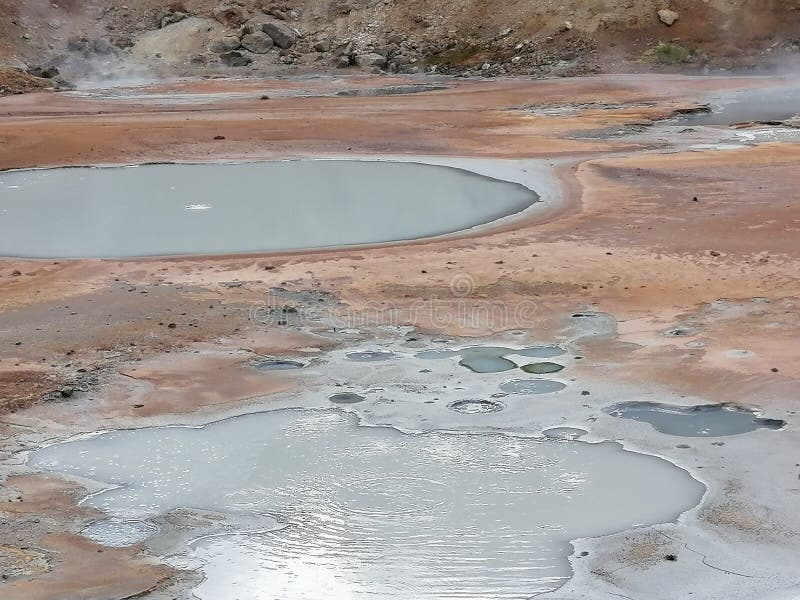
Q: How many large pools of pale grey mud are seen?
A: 2